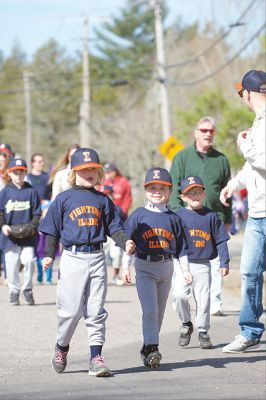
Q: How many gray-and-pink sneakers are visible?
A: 2